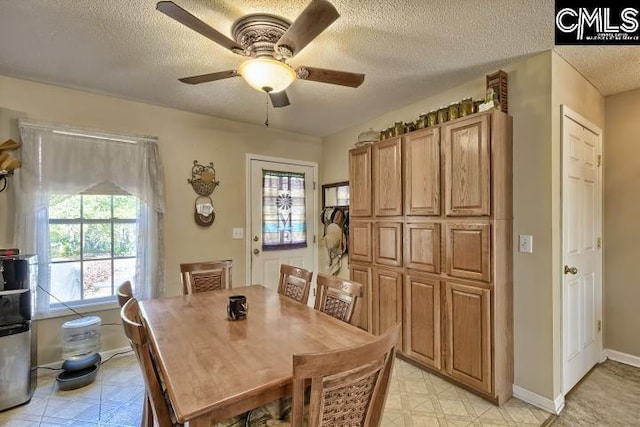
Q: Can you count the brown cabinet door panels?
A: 12